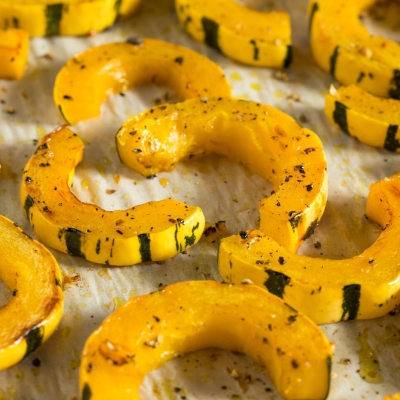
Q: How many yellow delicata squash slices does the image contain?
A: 11